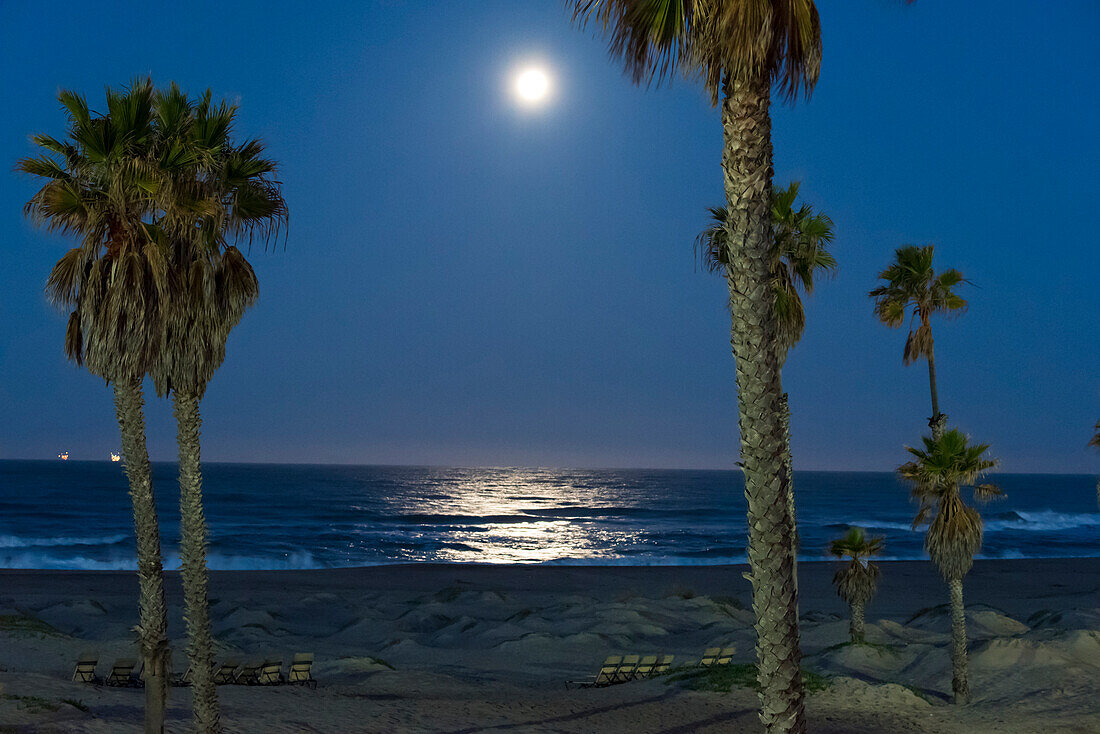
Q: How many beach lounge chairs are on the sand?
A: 14